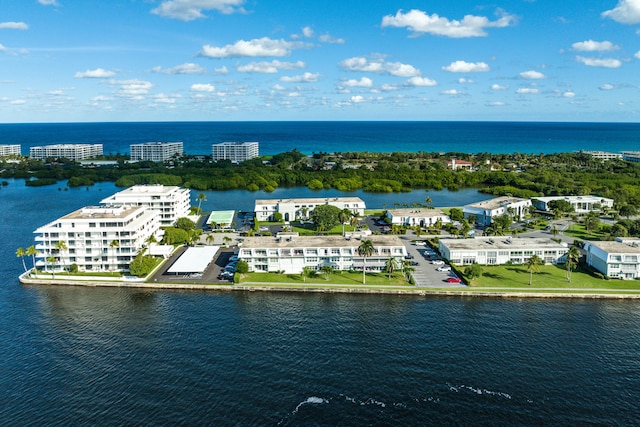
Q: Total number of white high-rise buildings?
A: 6